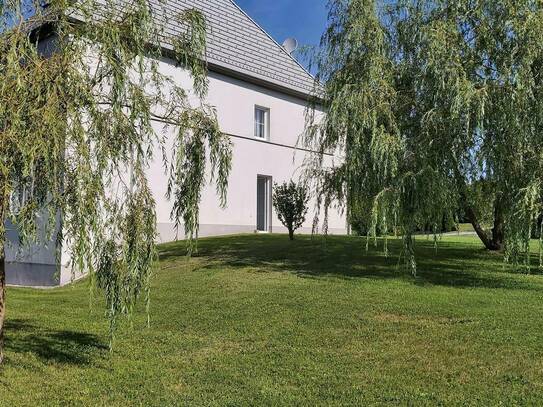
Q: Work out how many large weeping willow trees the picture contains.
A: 2